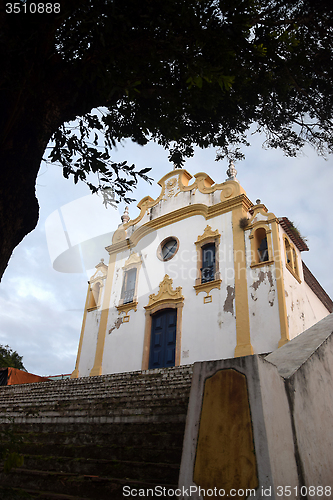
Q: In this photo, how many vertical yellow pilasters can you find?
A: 4